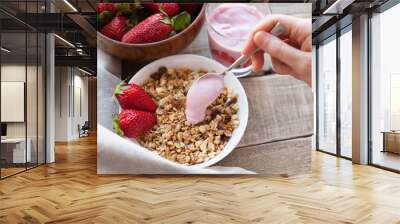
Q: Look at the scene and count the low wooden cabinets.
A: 1